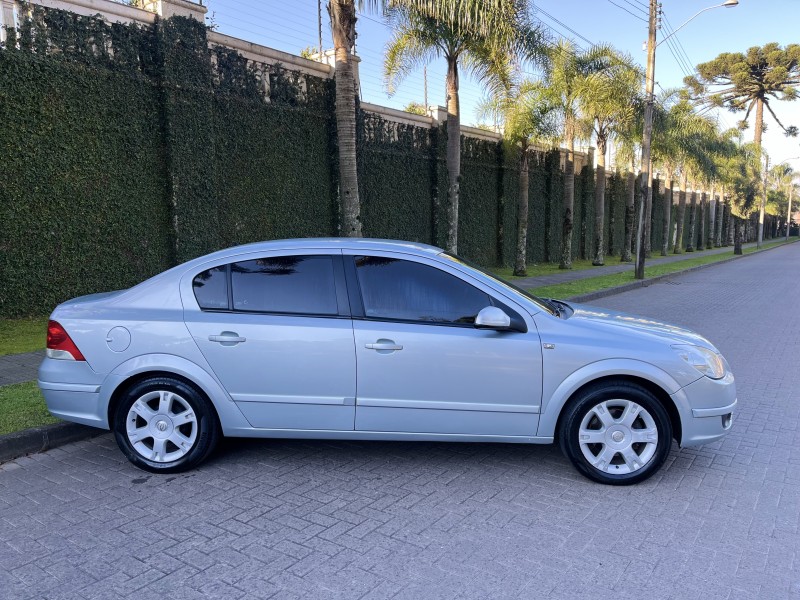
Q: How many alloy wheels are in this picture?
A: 2